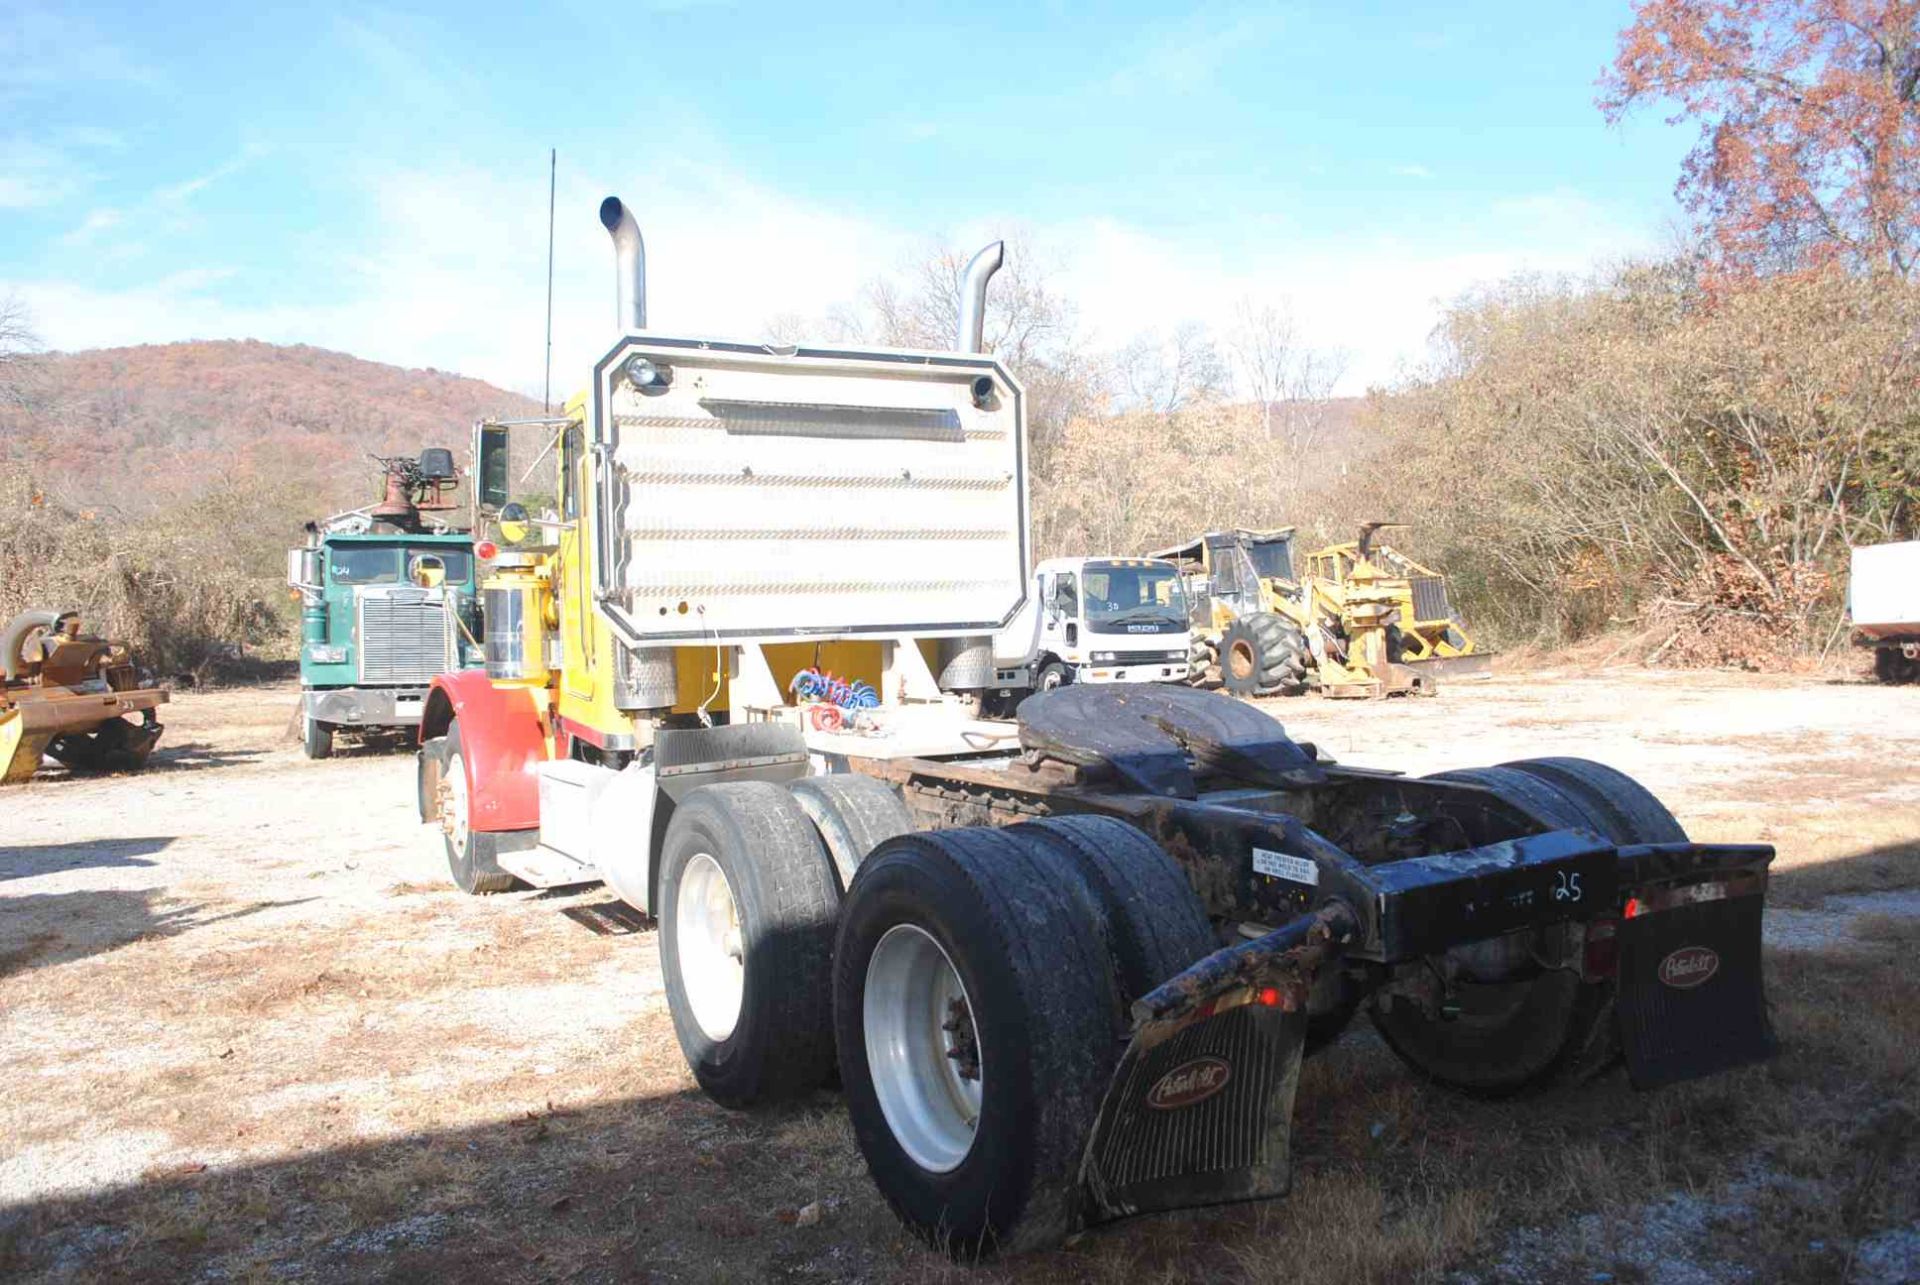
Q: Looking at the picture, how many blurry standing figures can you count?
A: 0